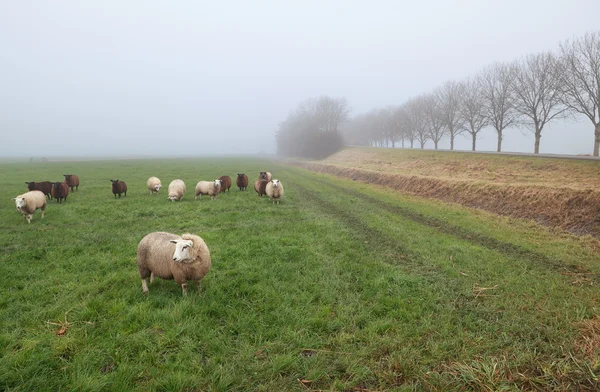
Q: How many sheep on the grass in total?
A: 14